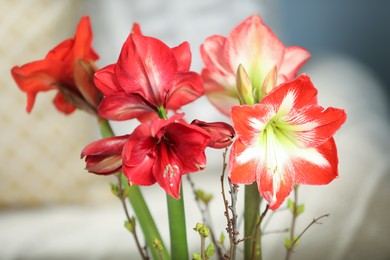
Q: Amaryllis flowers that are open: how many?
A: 5